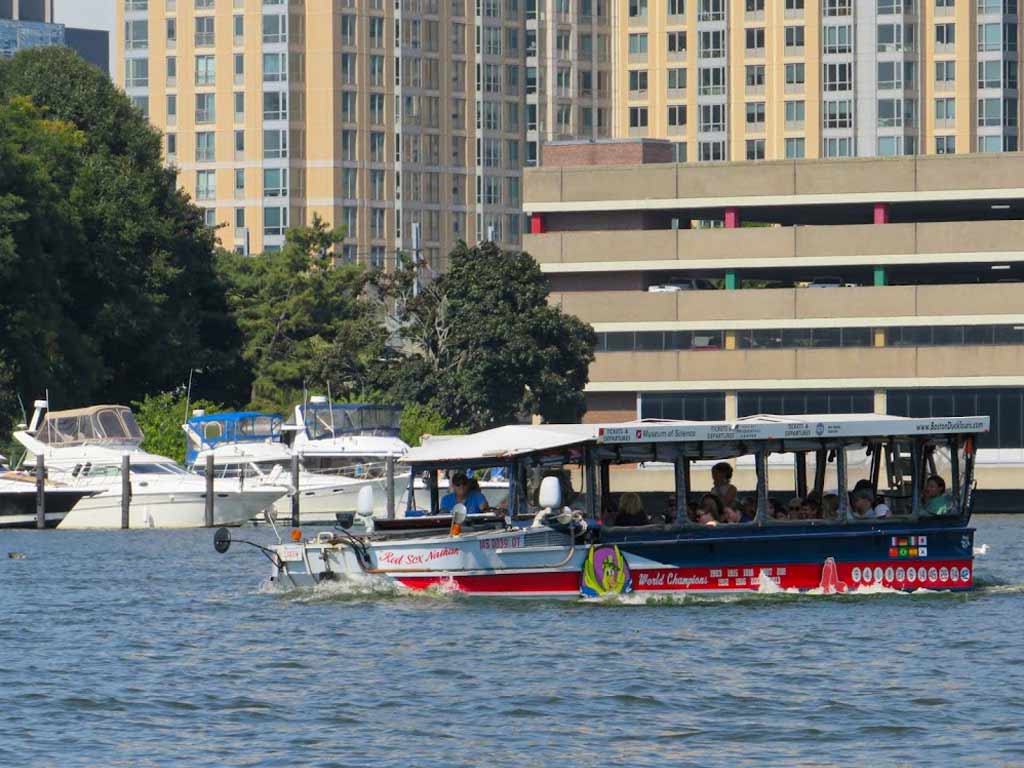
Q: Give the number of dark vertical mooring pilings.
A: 5